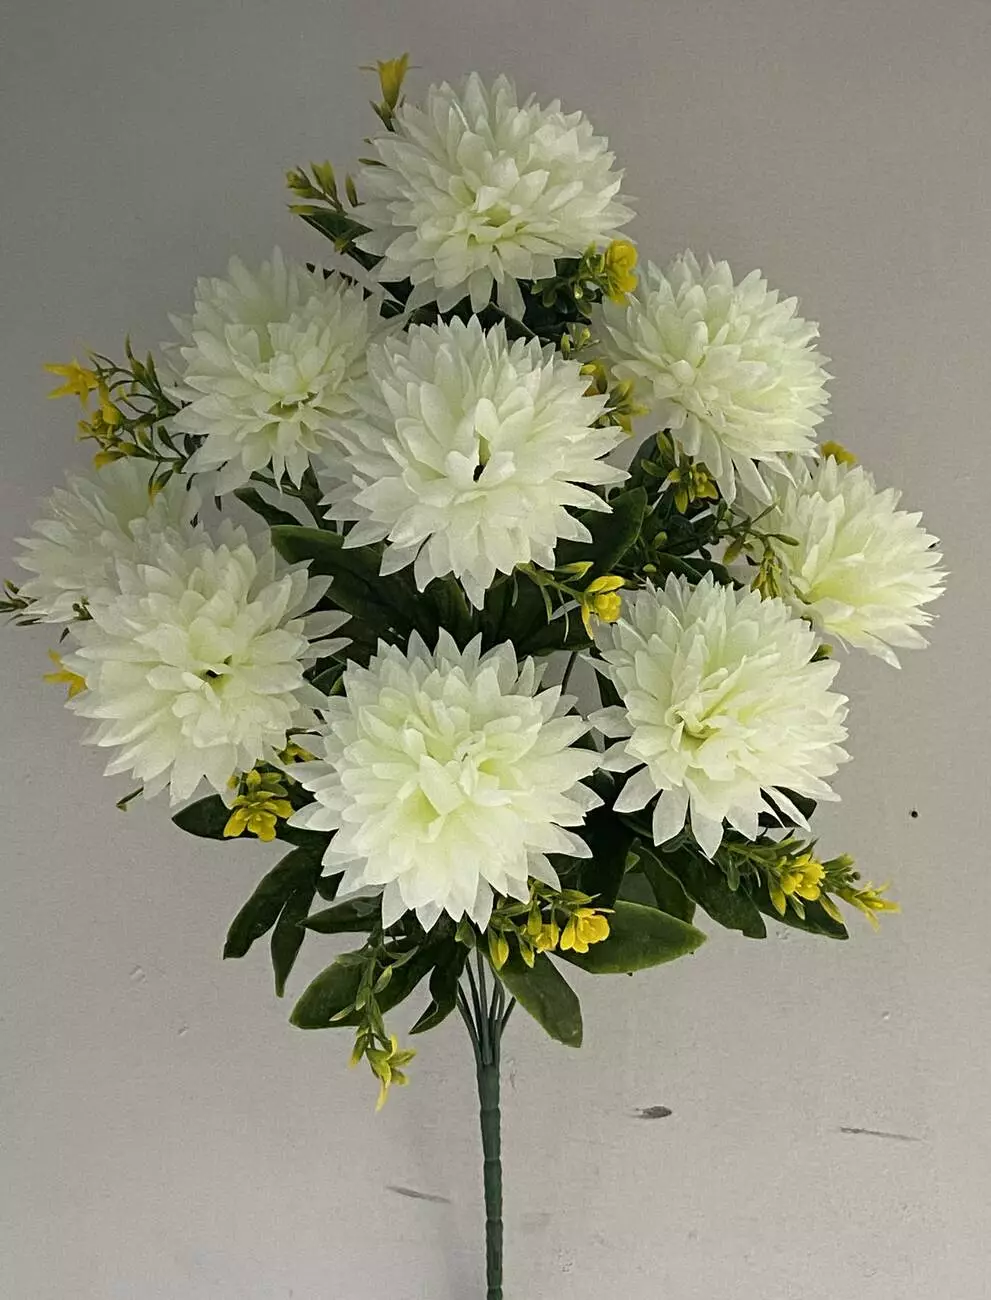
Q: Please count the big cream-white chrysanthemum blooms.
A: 9